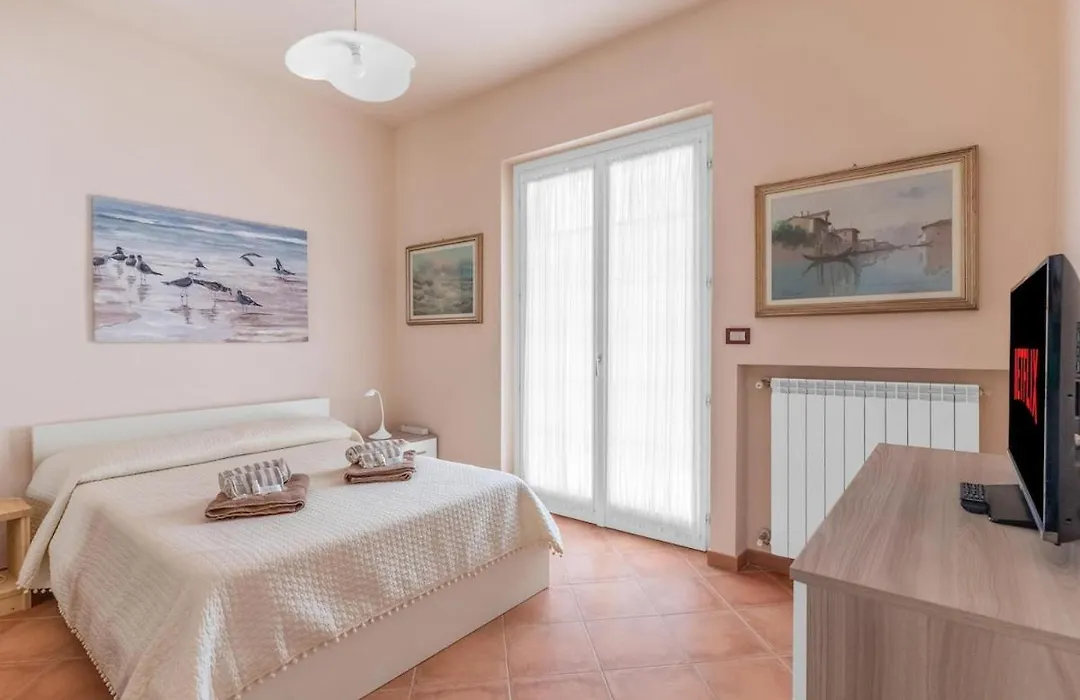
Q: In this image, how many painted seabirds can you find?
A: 10